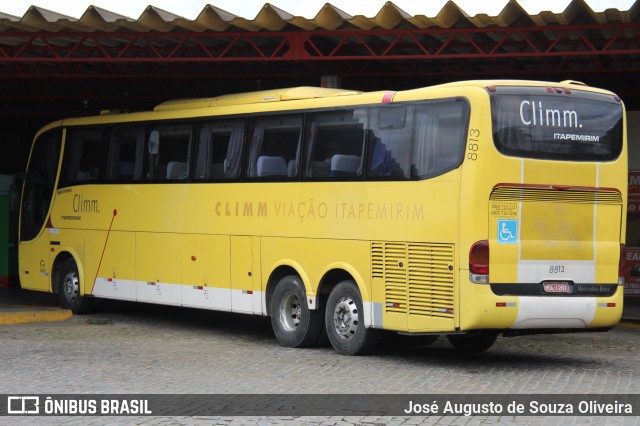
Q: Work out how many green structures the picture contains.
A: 1